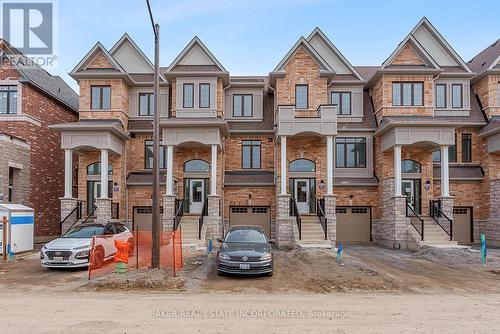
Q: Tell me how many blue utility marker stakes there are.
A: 4